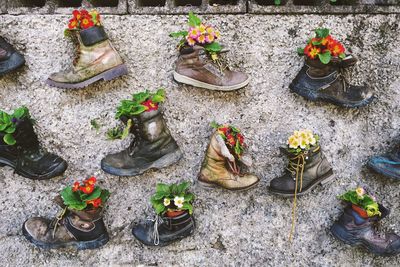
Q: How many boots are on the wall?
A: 12